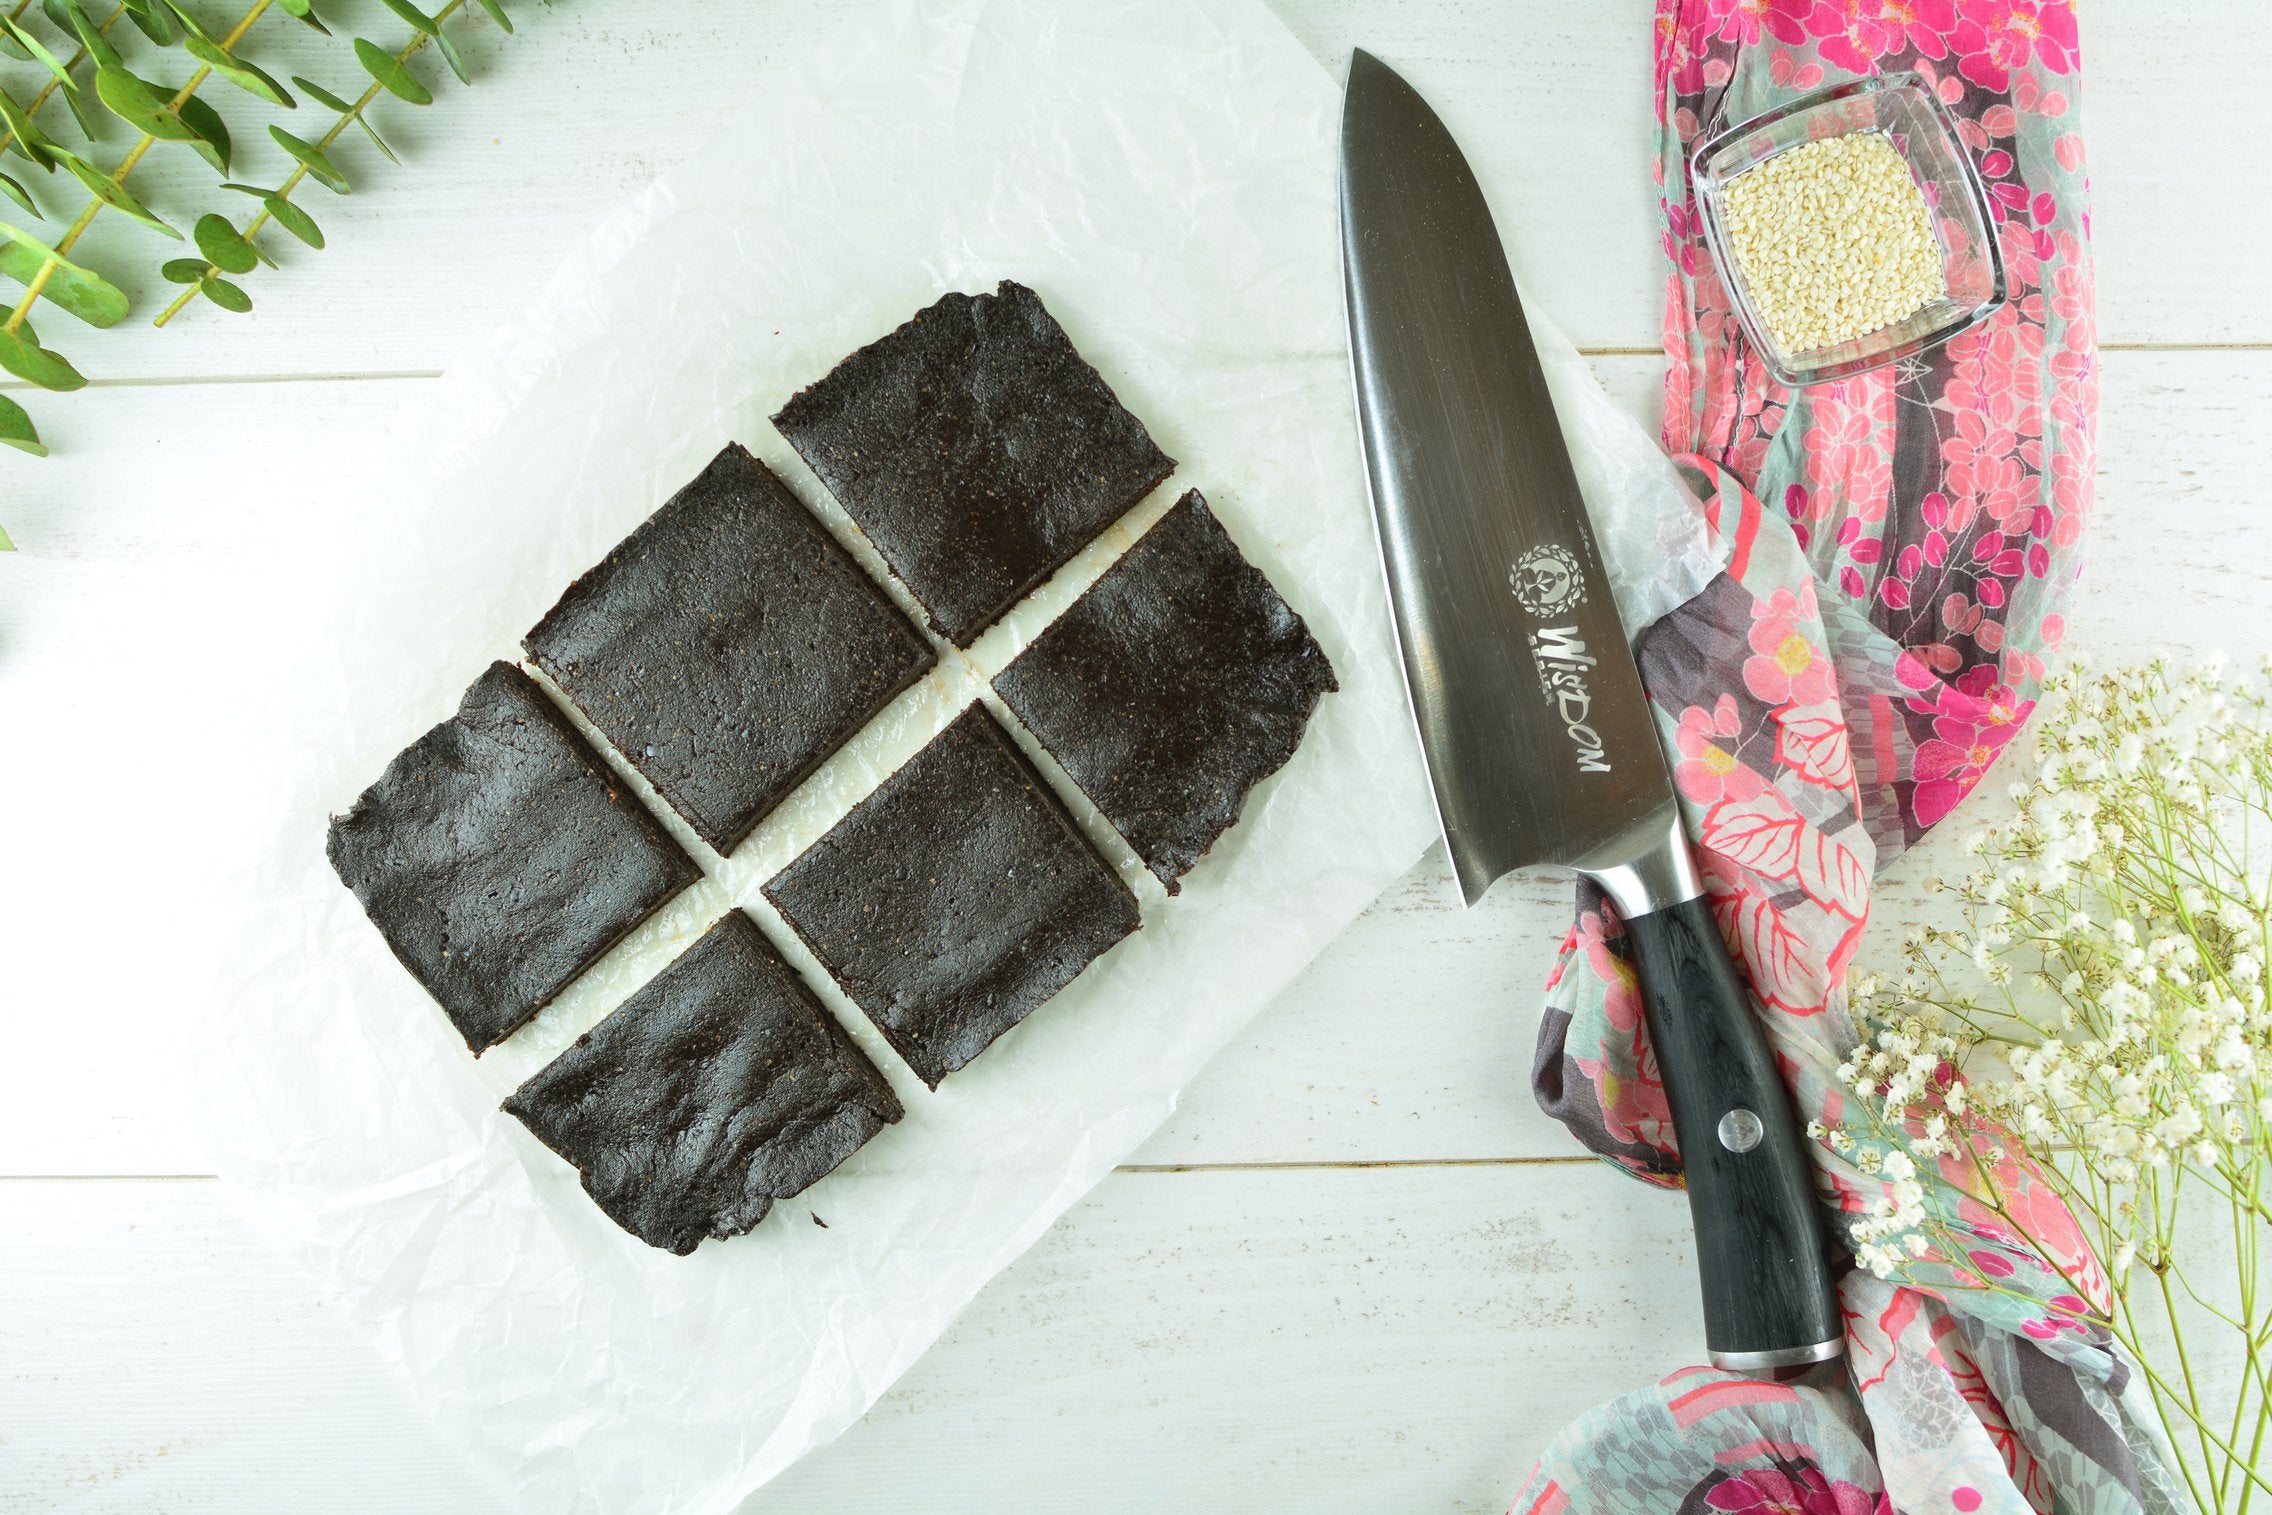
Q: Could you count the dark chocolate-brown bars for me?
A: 6